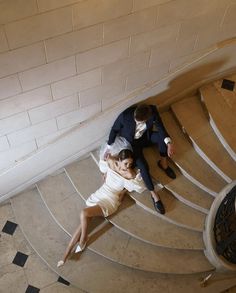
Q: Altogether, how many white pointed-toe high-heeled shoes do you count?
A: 2